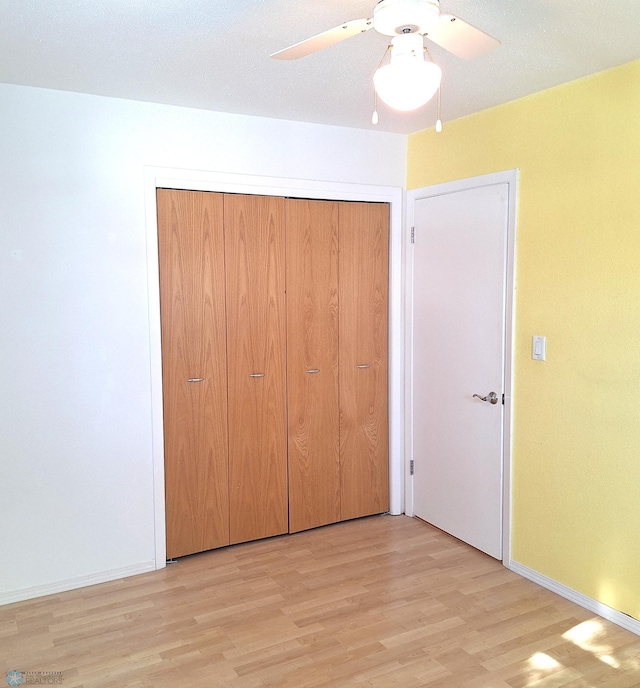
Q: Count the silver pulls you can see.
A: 4